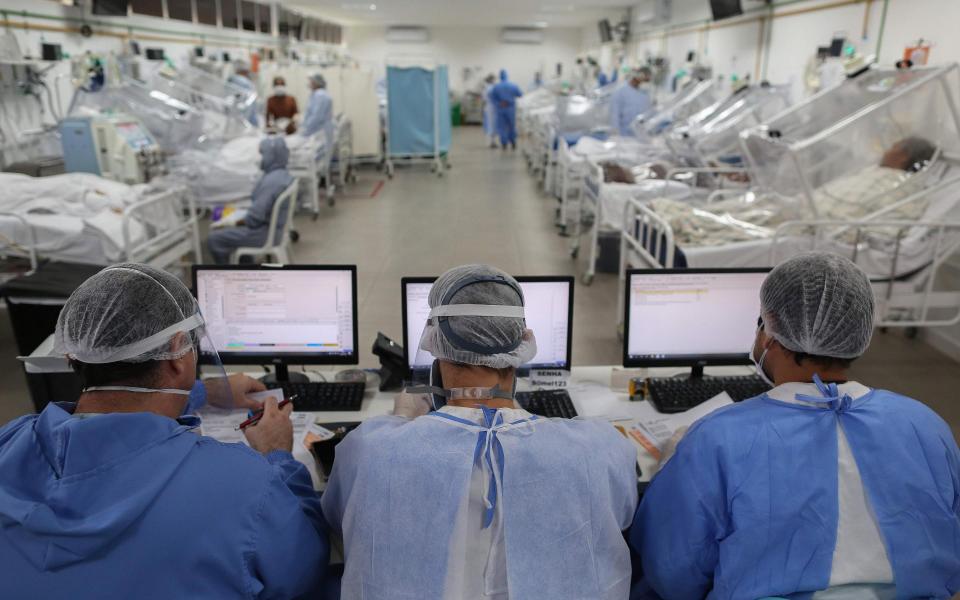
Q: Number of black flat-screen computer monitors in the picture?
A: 3